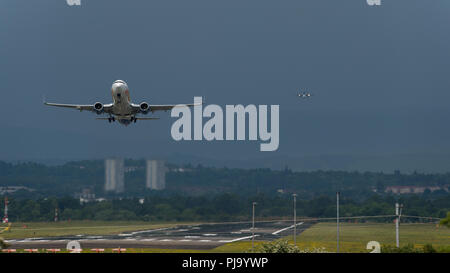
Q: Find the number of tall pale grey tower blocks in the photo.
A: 2